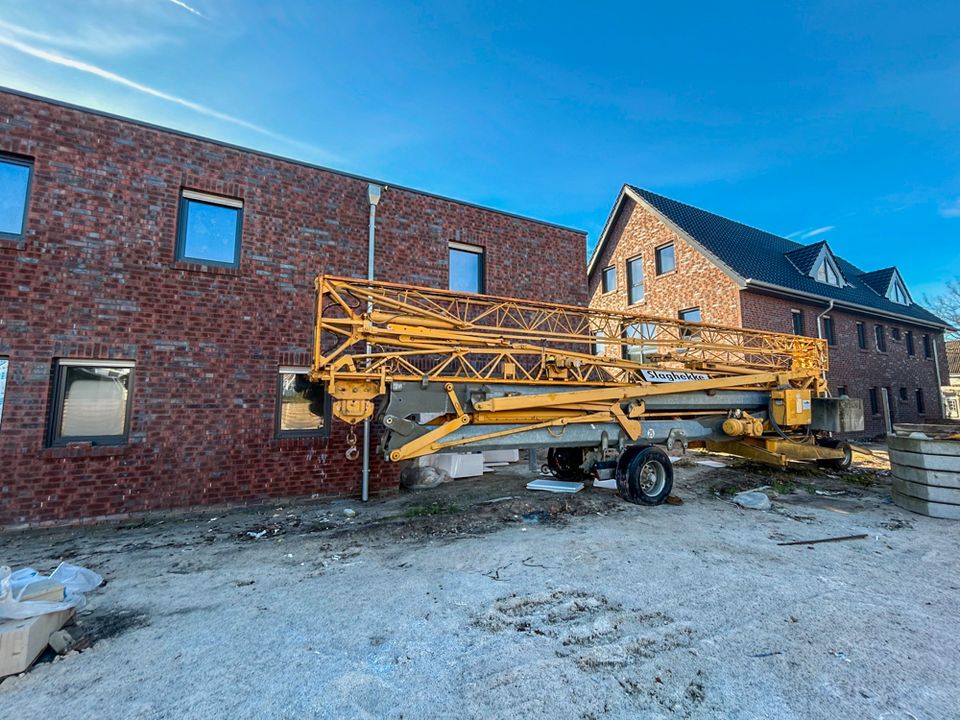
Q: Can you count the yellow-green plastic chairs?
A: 0